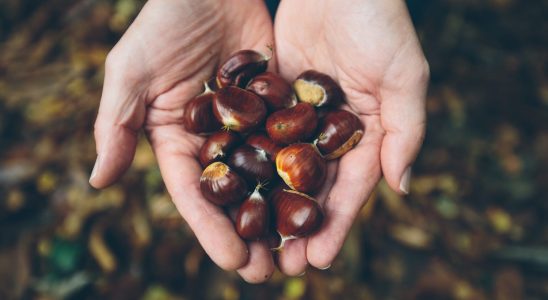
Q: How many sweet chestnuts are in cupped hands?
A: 14